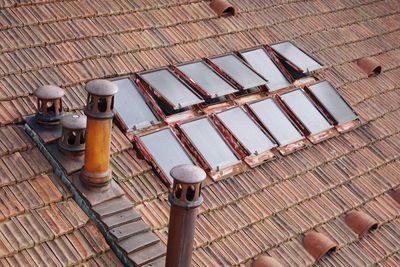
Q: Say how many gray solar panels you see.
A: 12